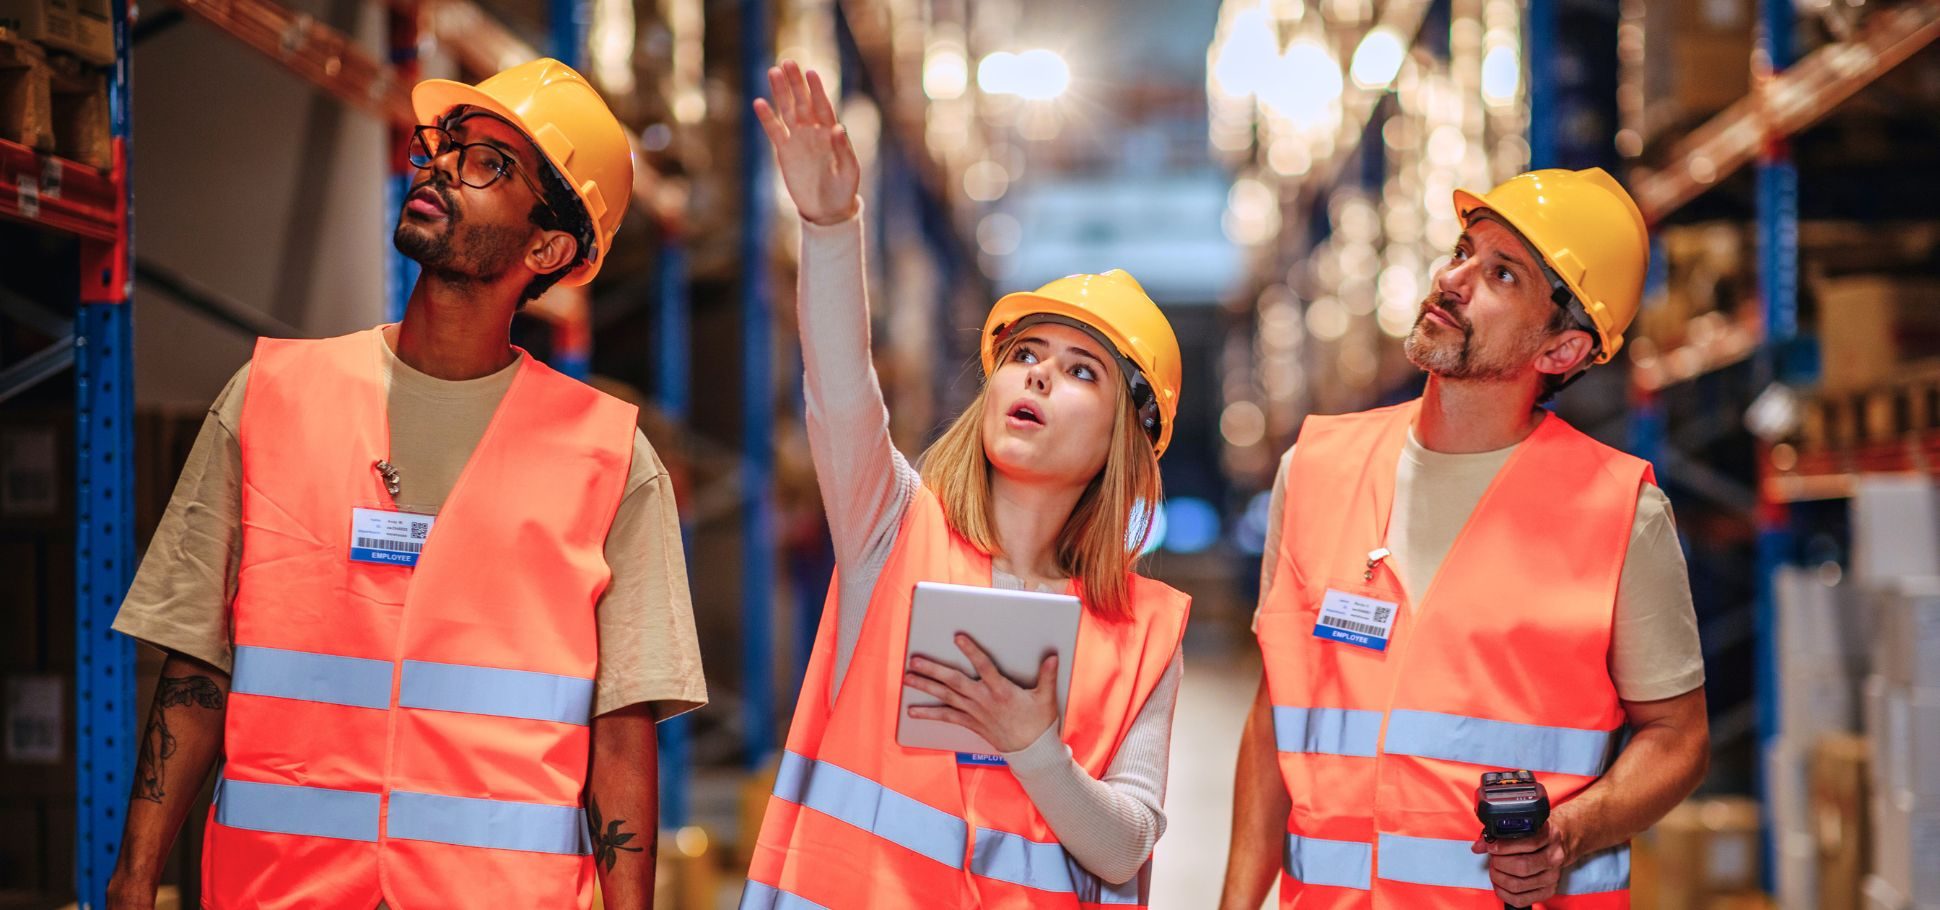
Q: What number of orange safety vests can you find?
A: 3